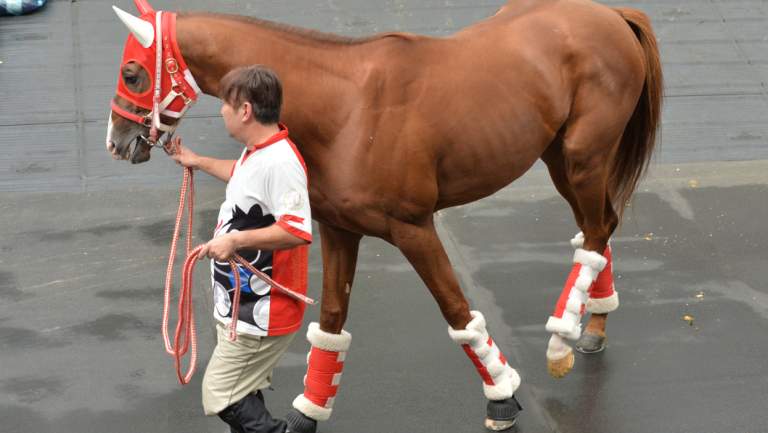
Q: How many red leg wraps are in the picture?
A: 4